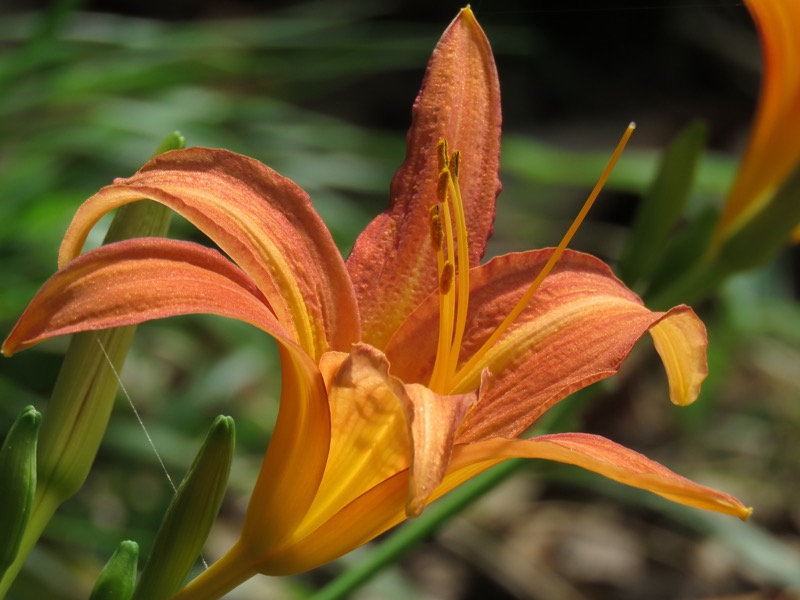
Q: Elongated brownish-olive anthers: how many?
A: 6